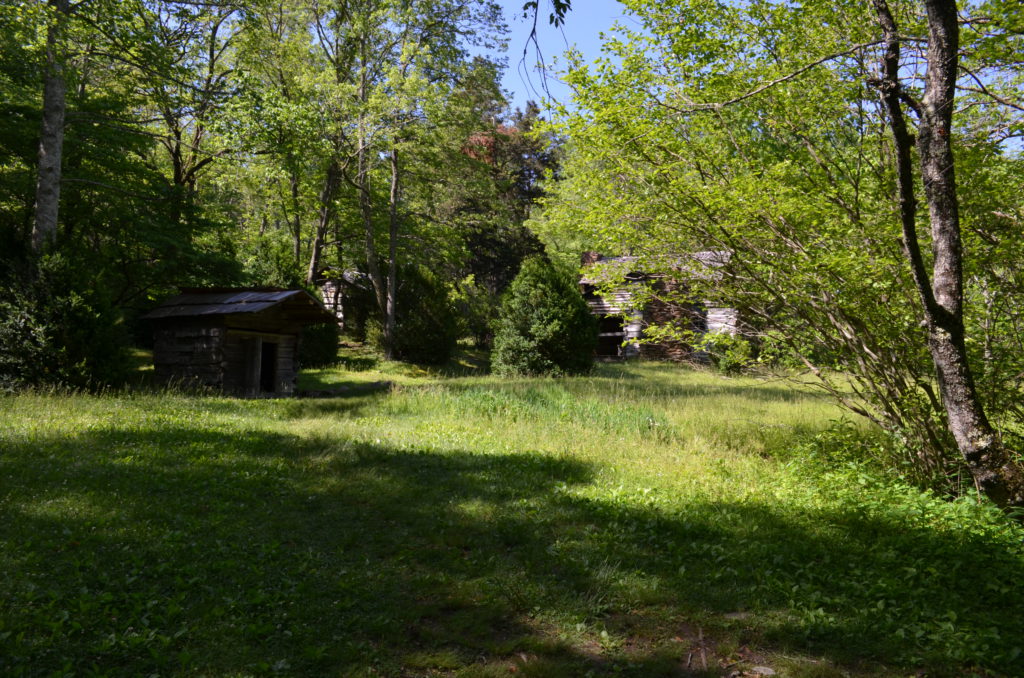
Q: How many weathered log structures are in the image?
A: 3